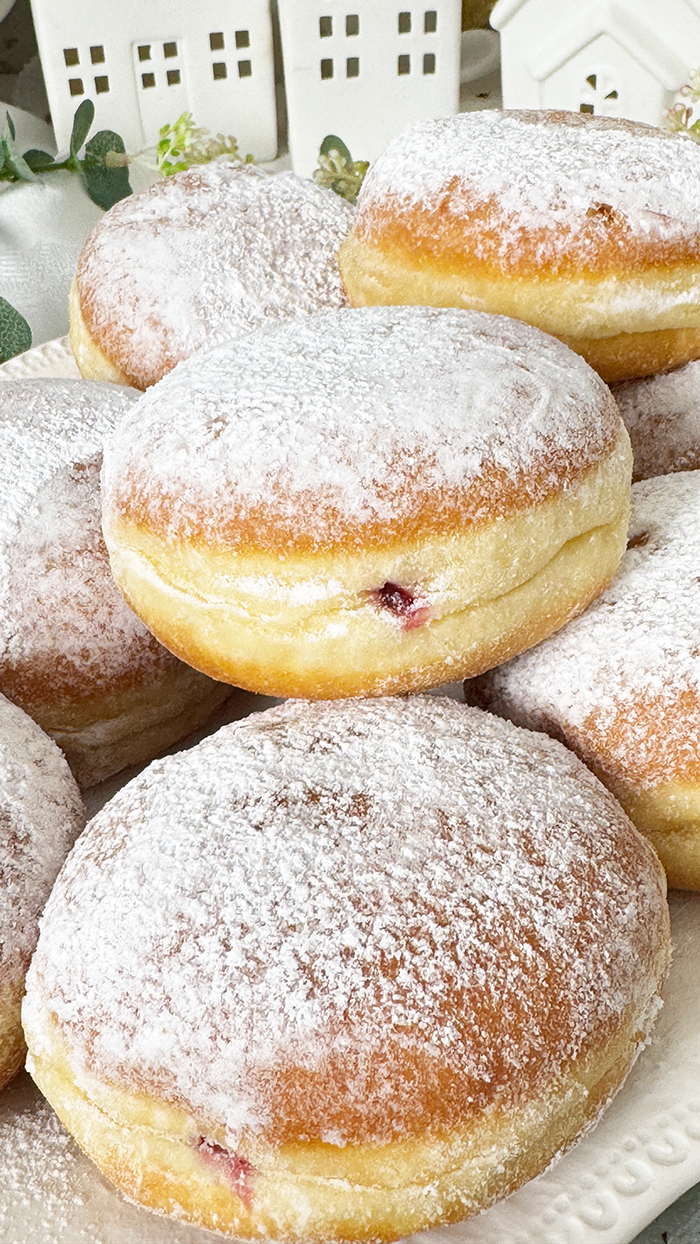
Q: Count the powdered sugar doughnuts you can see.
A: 8